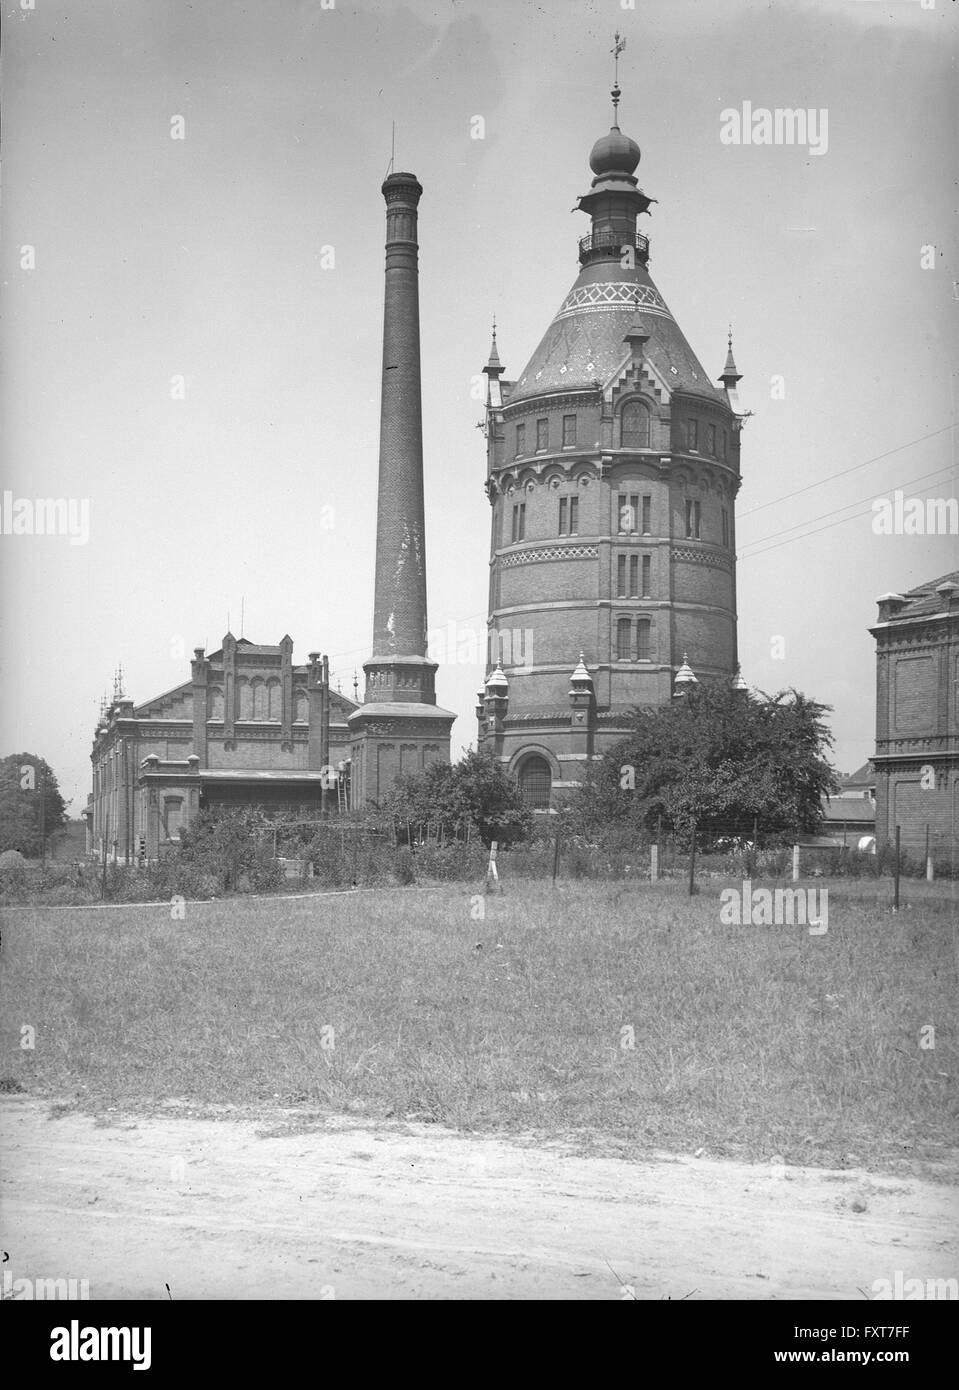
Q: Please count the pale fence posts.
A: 4